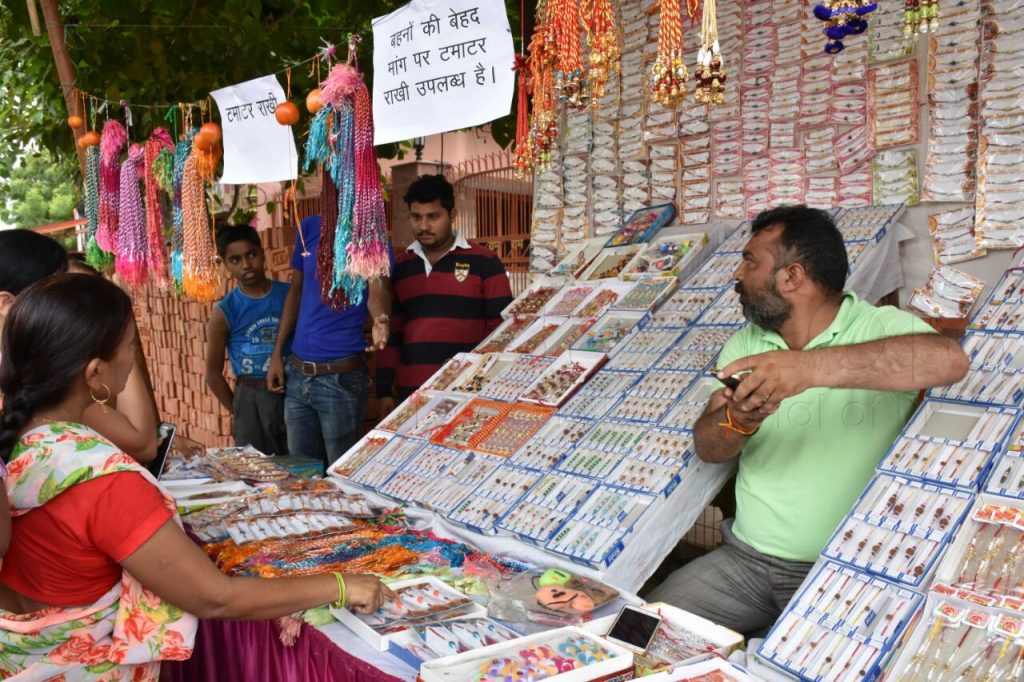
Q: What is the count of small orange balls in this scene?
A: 7